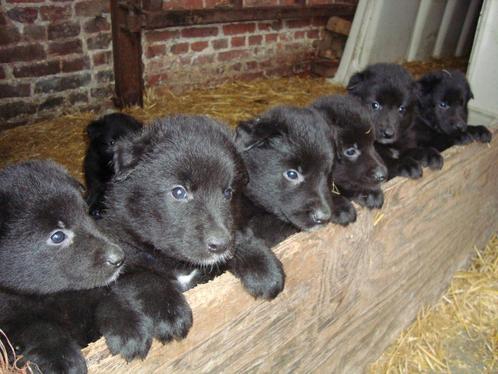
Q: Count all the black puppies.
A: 7